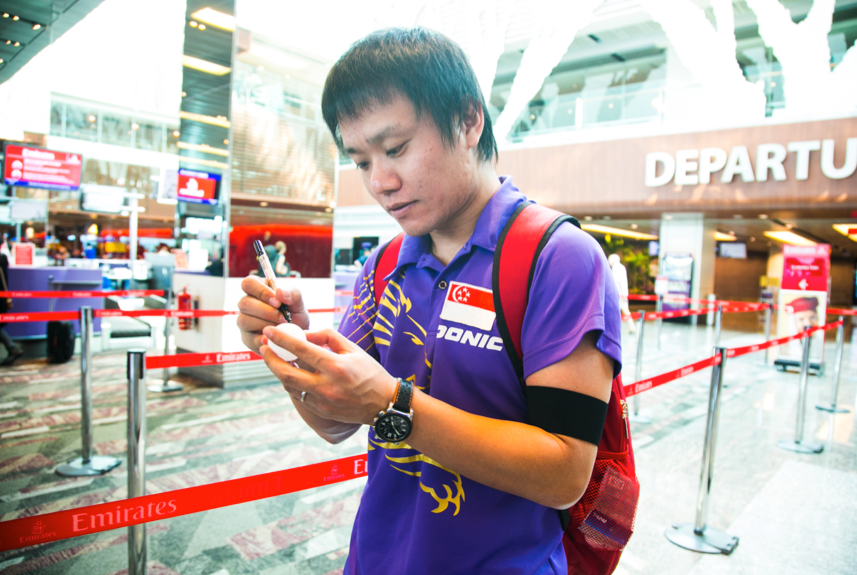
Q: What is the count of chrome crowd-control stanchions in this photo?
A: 10